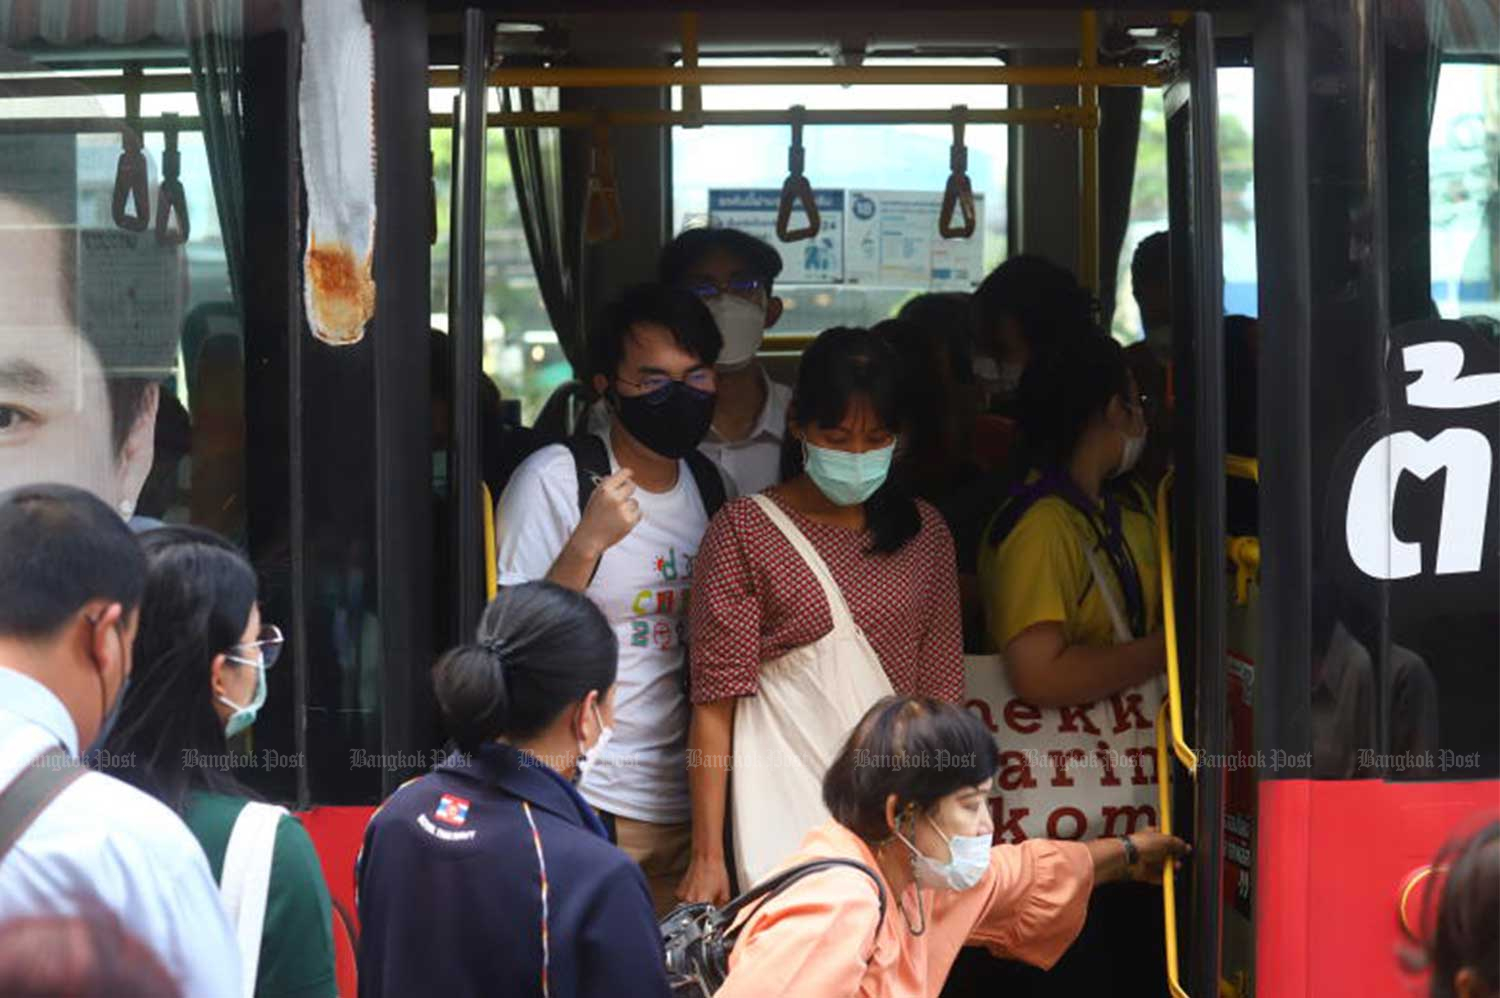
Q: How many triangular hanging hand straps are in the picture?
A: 5